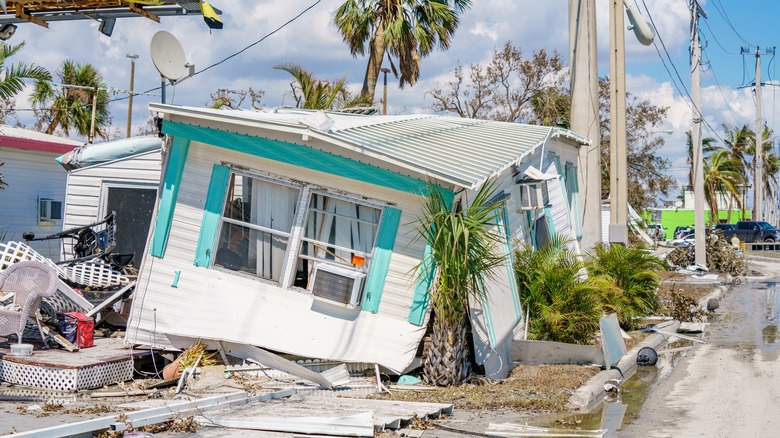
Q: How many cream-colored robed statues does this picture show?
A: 0